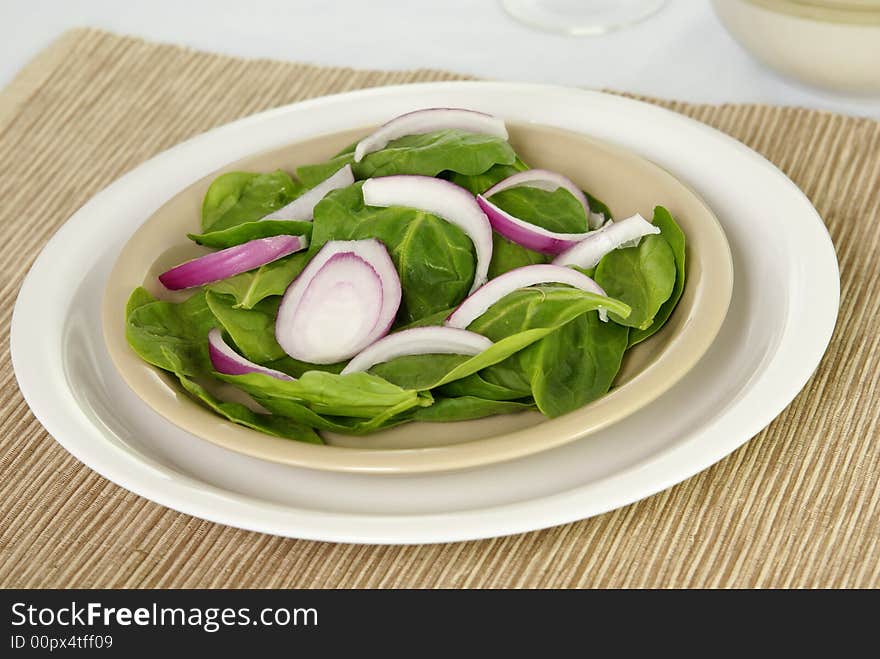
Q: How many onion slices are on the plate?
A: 11